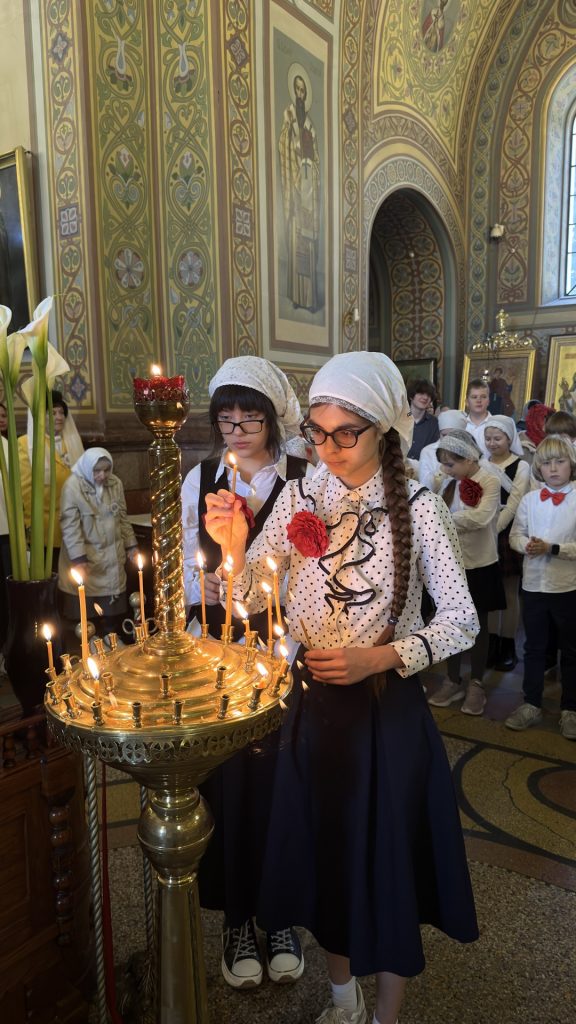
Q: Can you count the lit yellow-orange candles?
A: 14